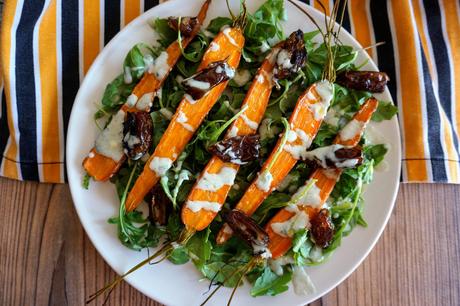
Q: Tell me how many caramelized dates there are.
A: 10